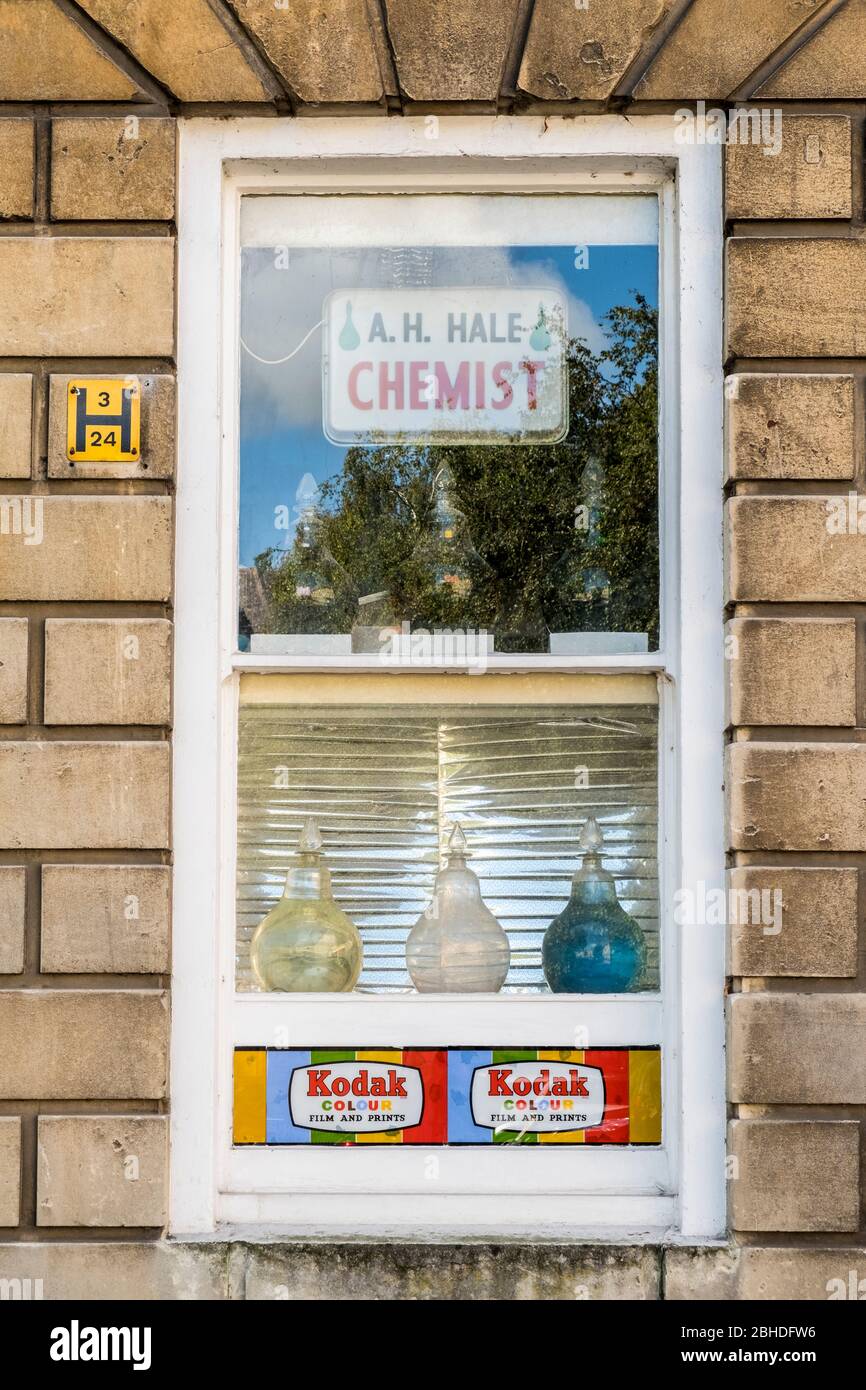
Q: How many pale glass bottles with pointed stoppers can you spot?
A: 2